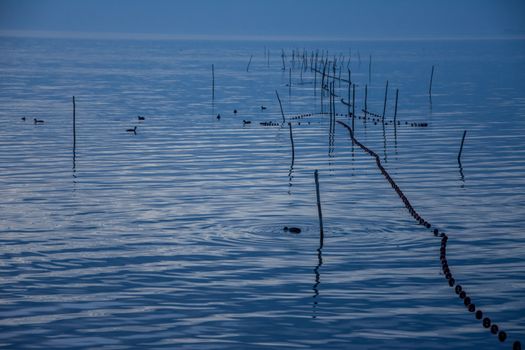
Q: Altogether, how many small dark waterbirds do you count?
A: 9